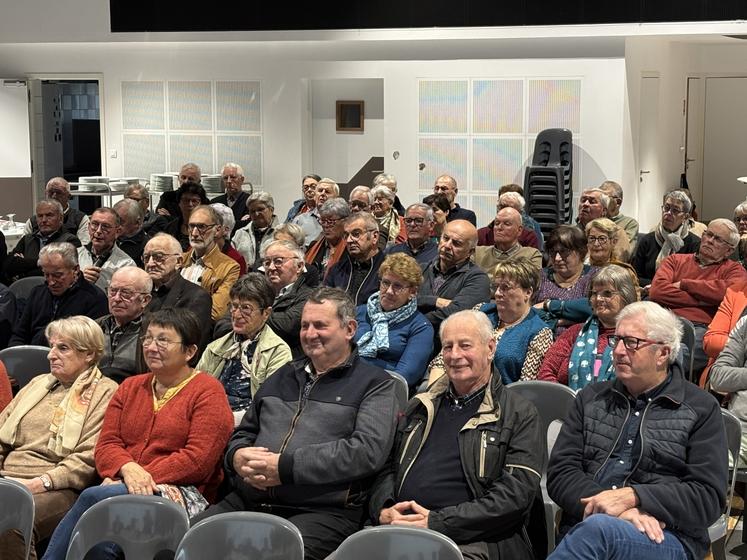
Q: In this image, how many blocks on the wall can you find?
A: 15